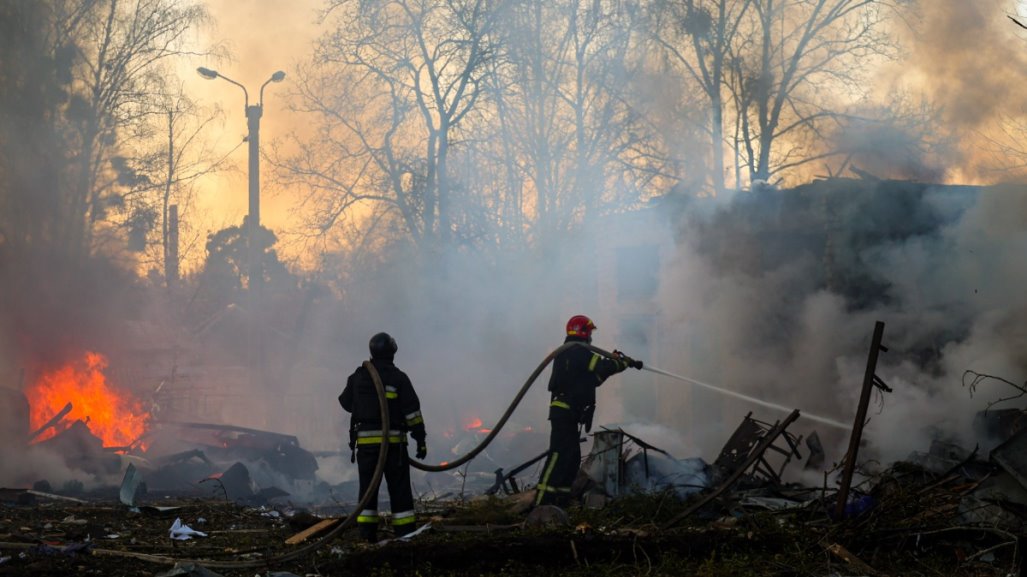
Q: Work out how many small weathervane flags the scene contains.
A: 0